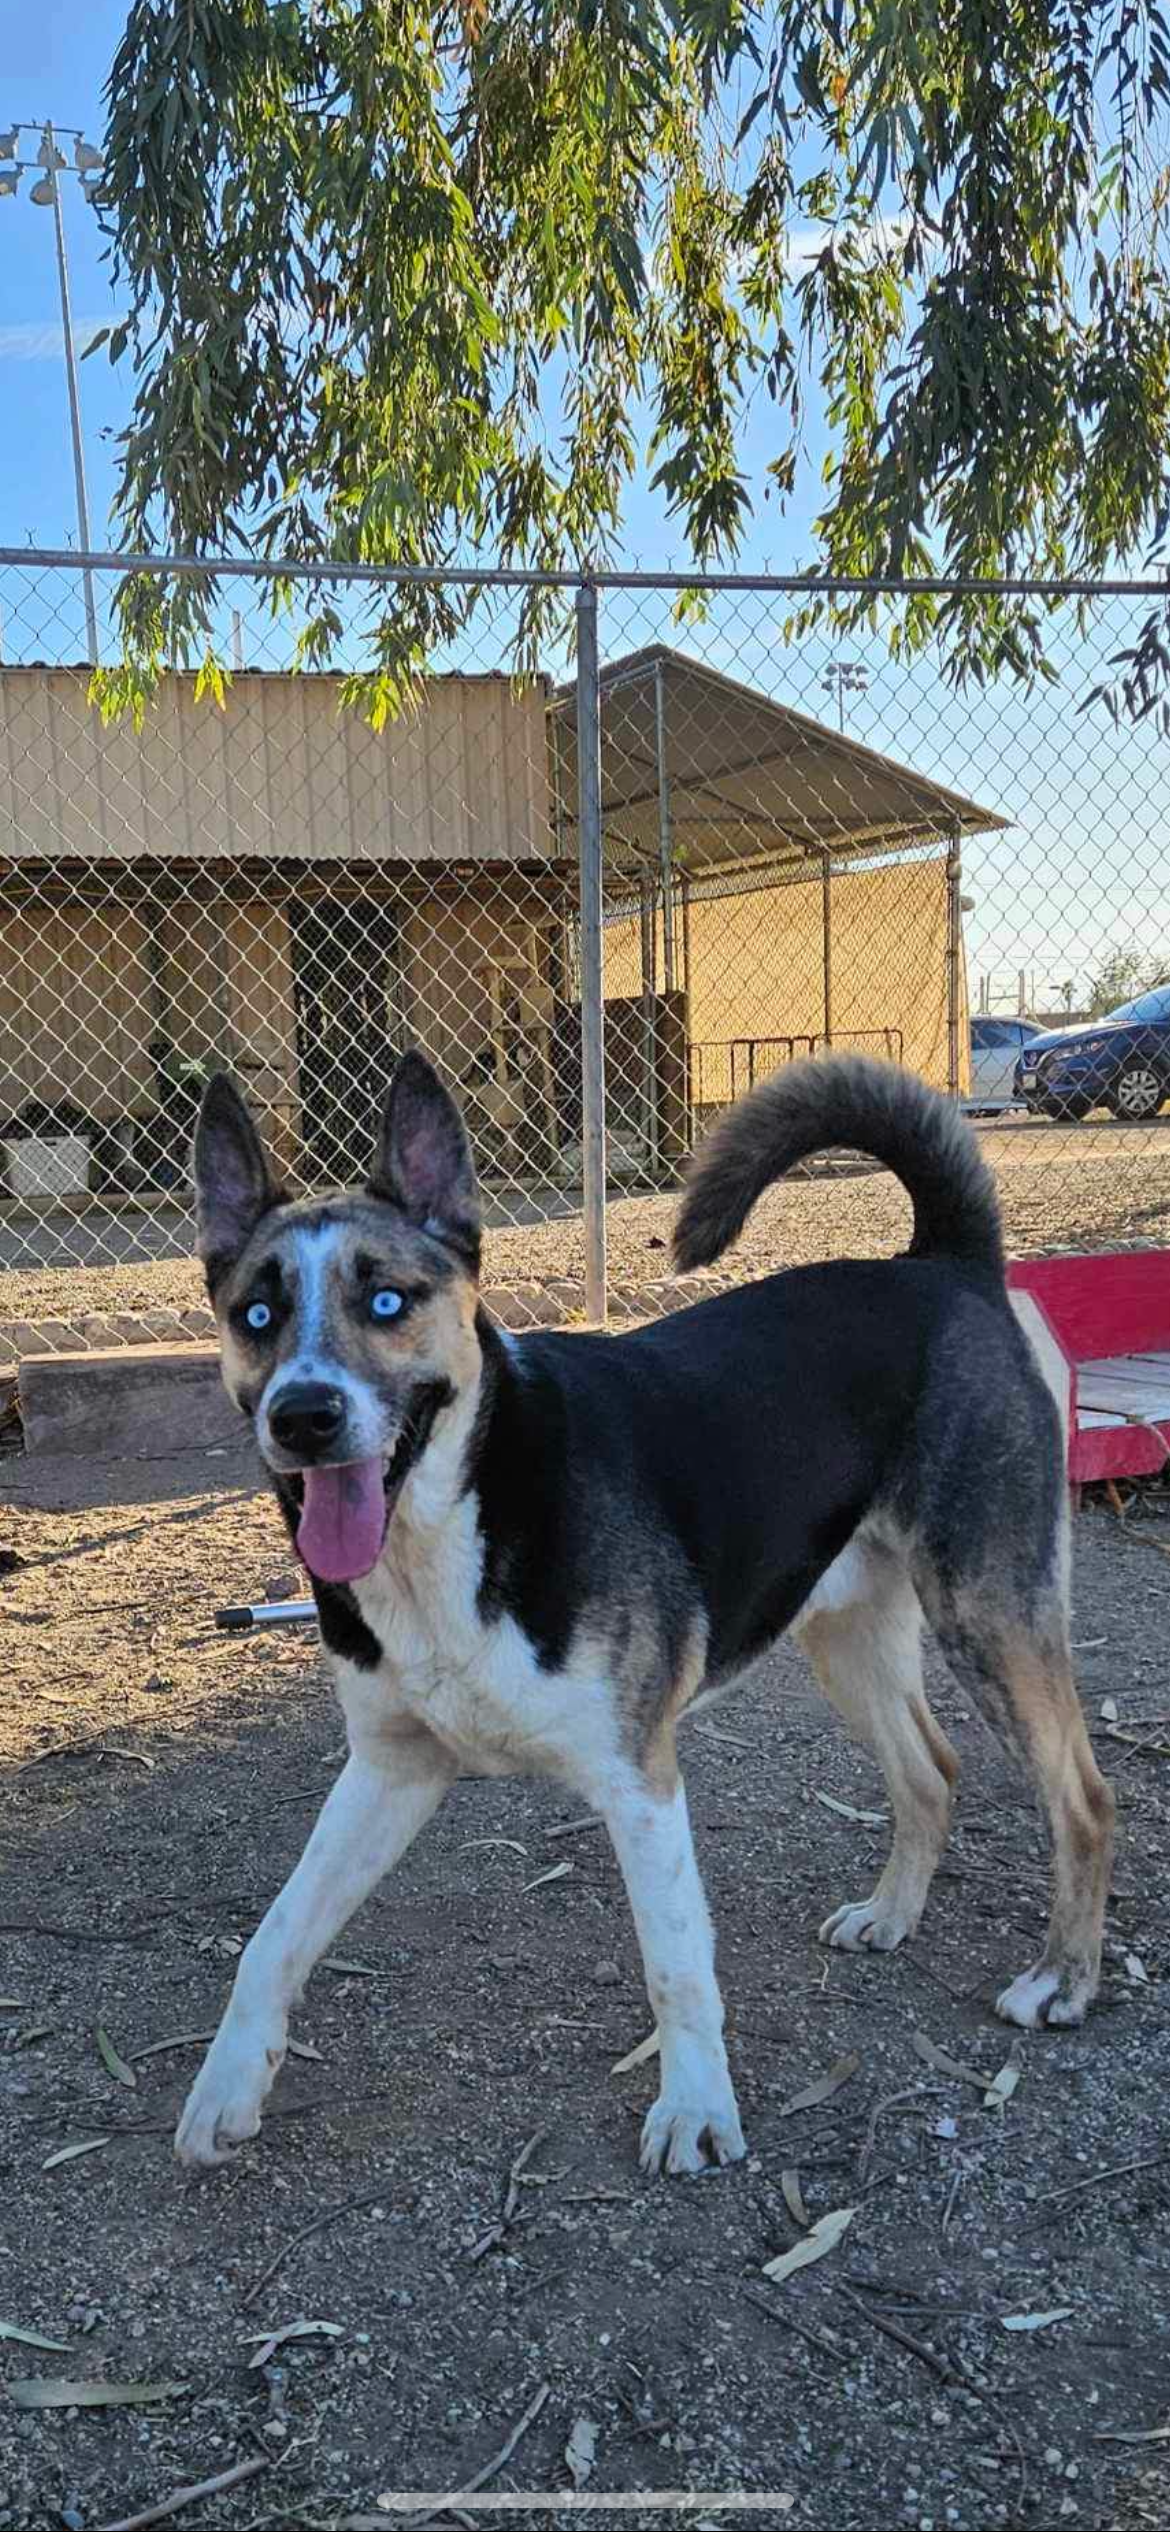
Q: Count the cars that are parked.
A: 2